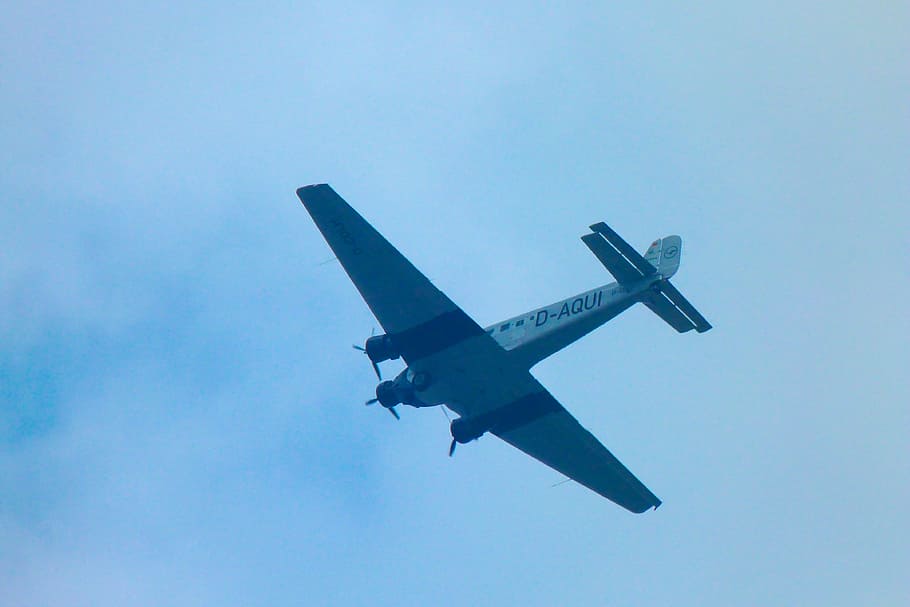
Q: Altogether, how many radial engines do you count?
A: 3